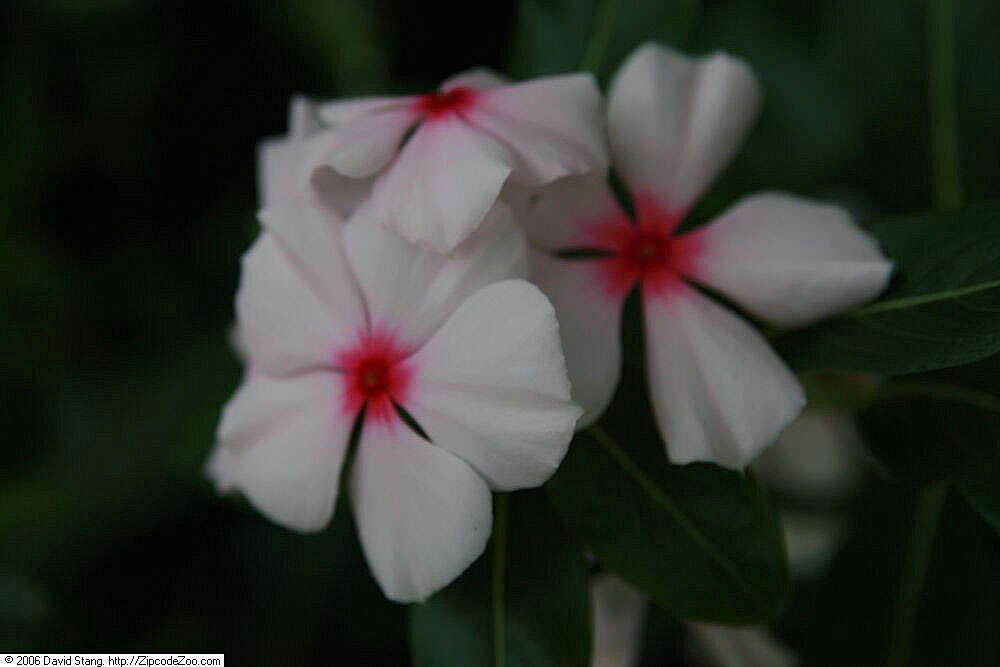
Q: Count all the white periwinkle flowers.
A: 3